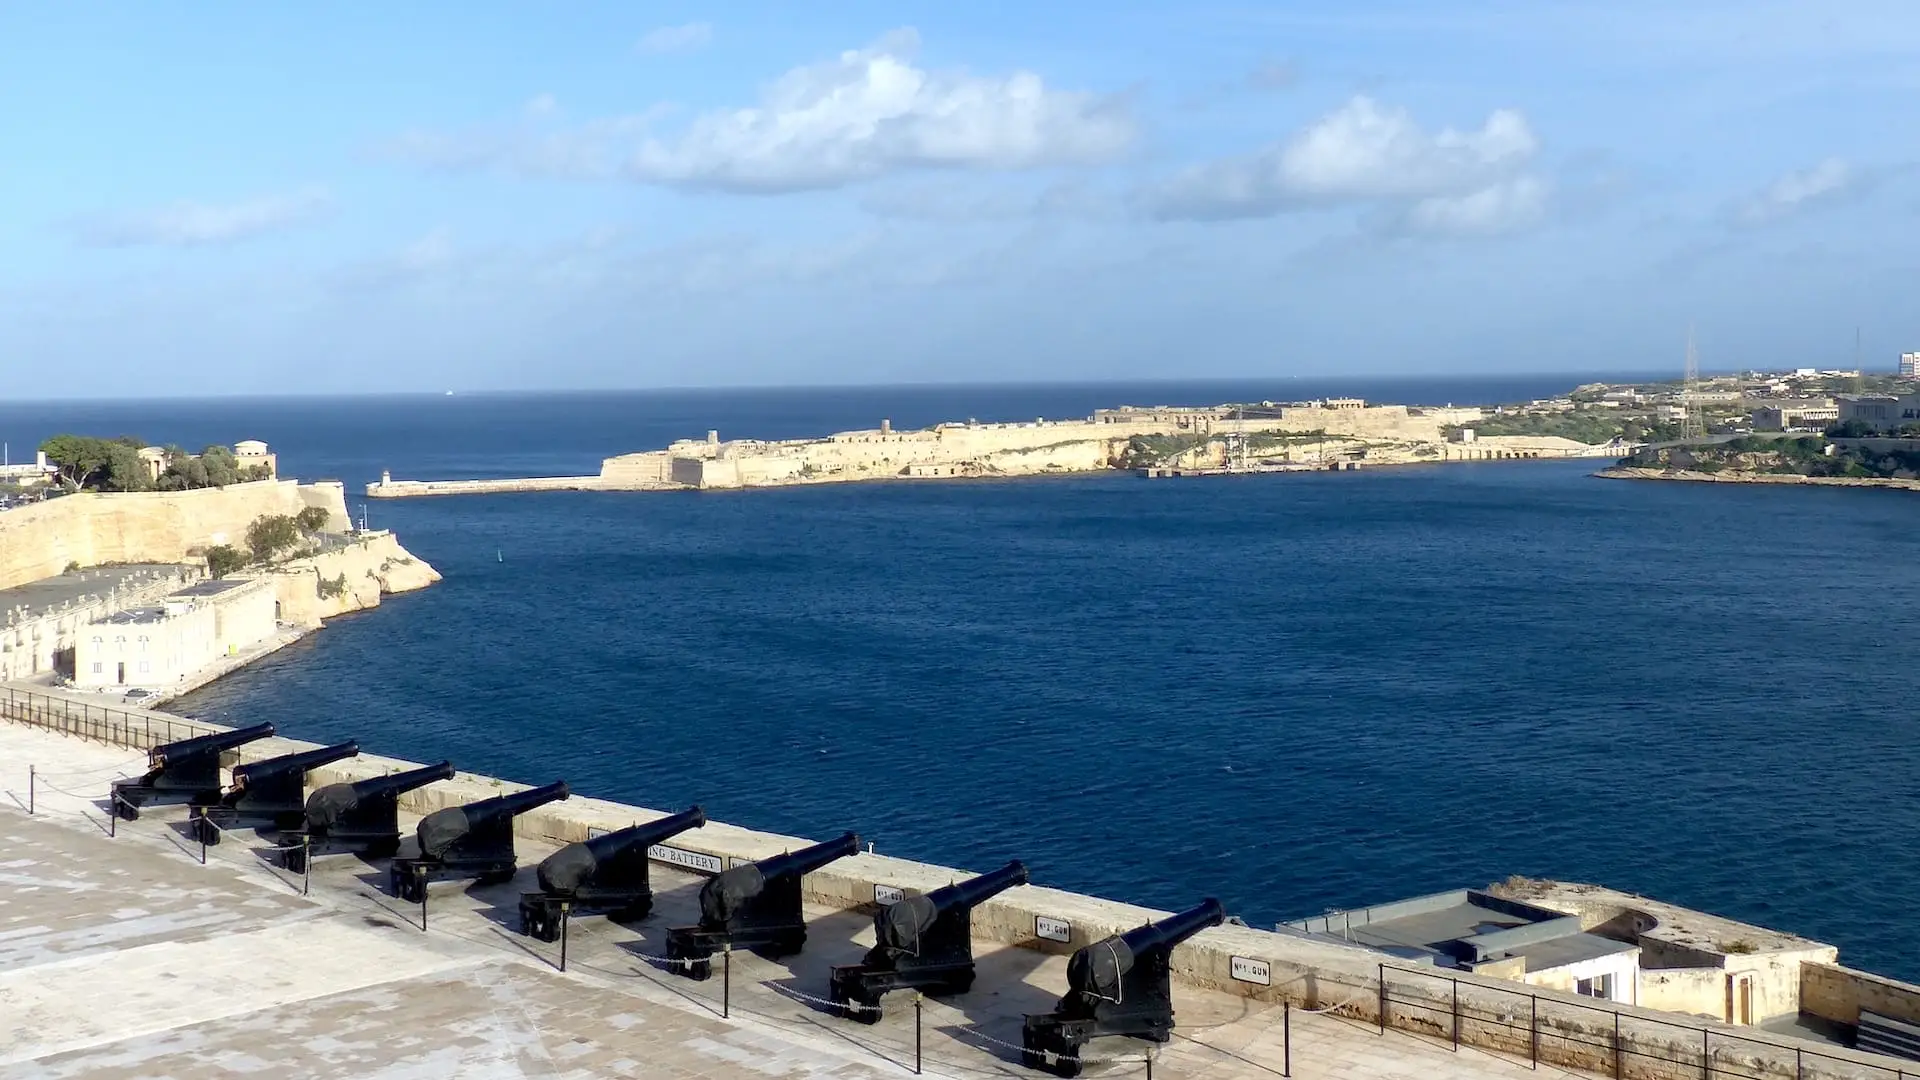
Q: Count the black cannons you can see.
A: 8